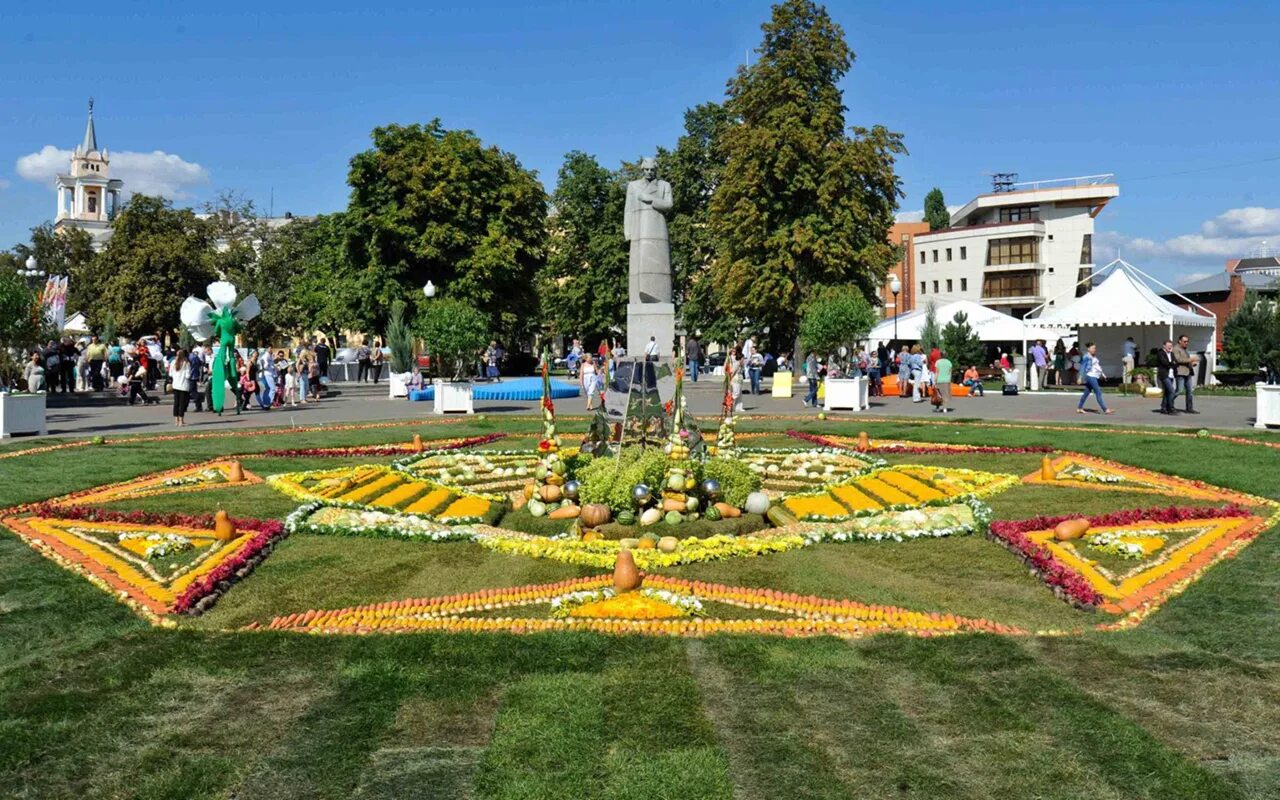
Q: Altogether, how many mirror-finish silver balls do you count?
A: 3